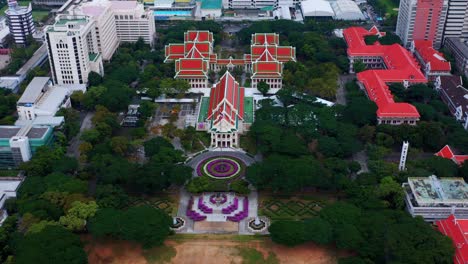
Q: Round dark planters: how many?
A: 2